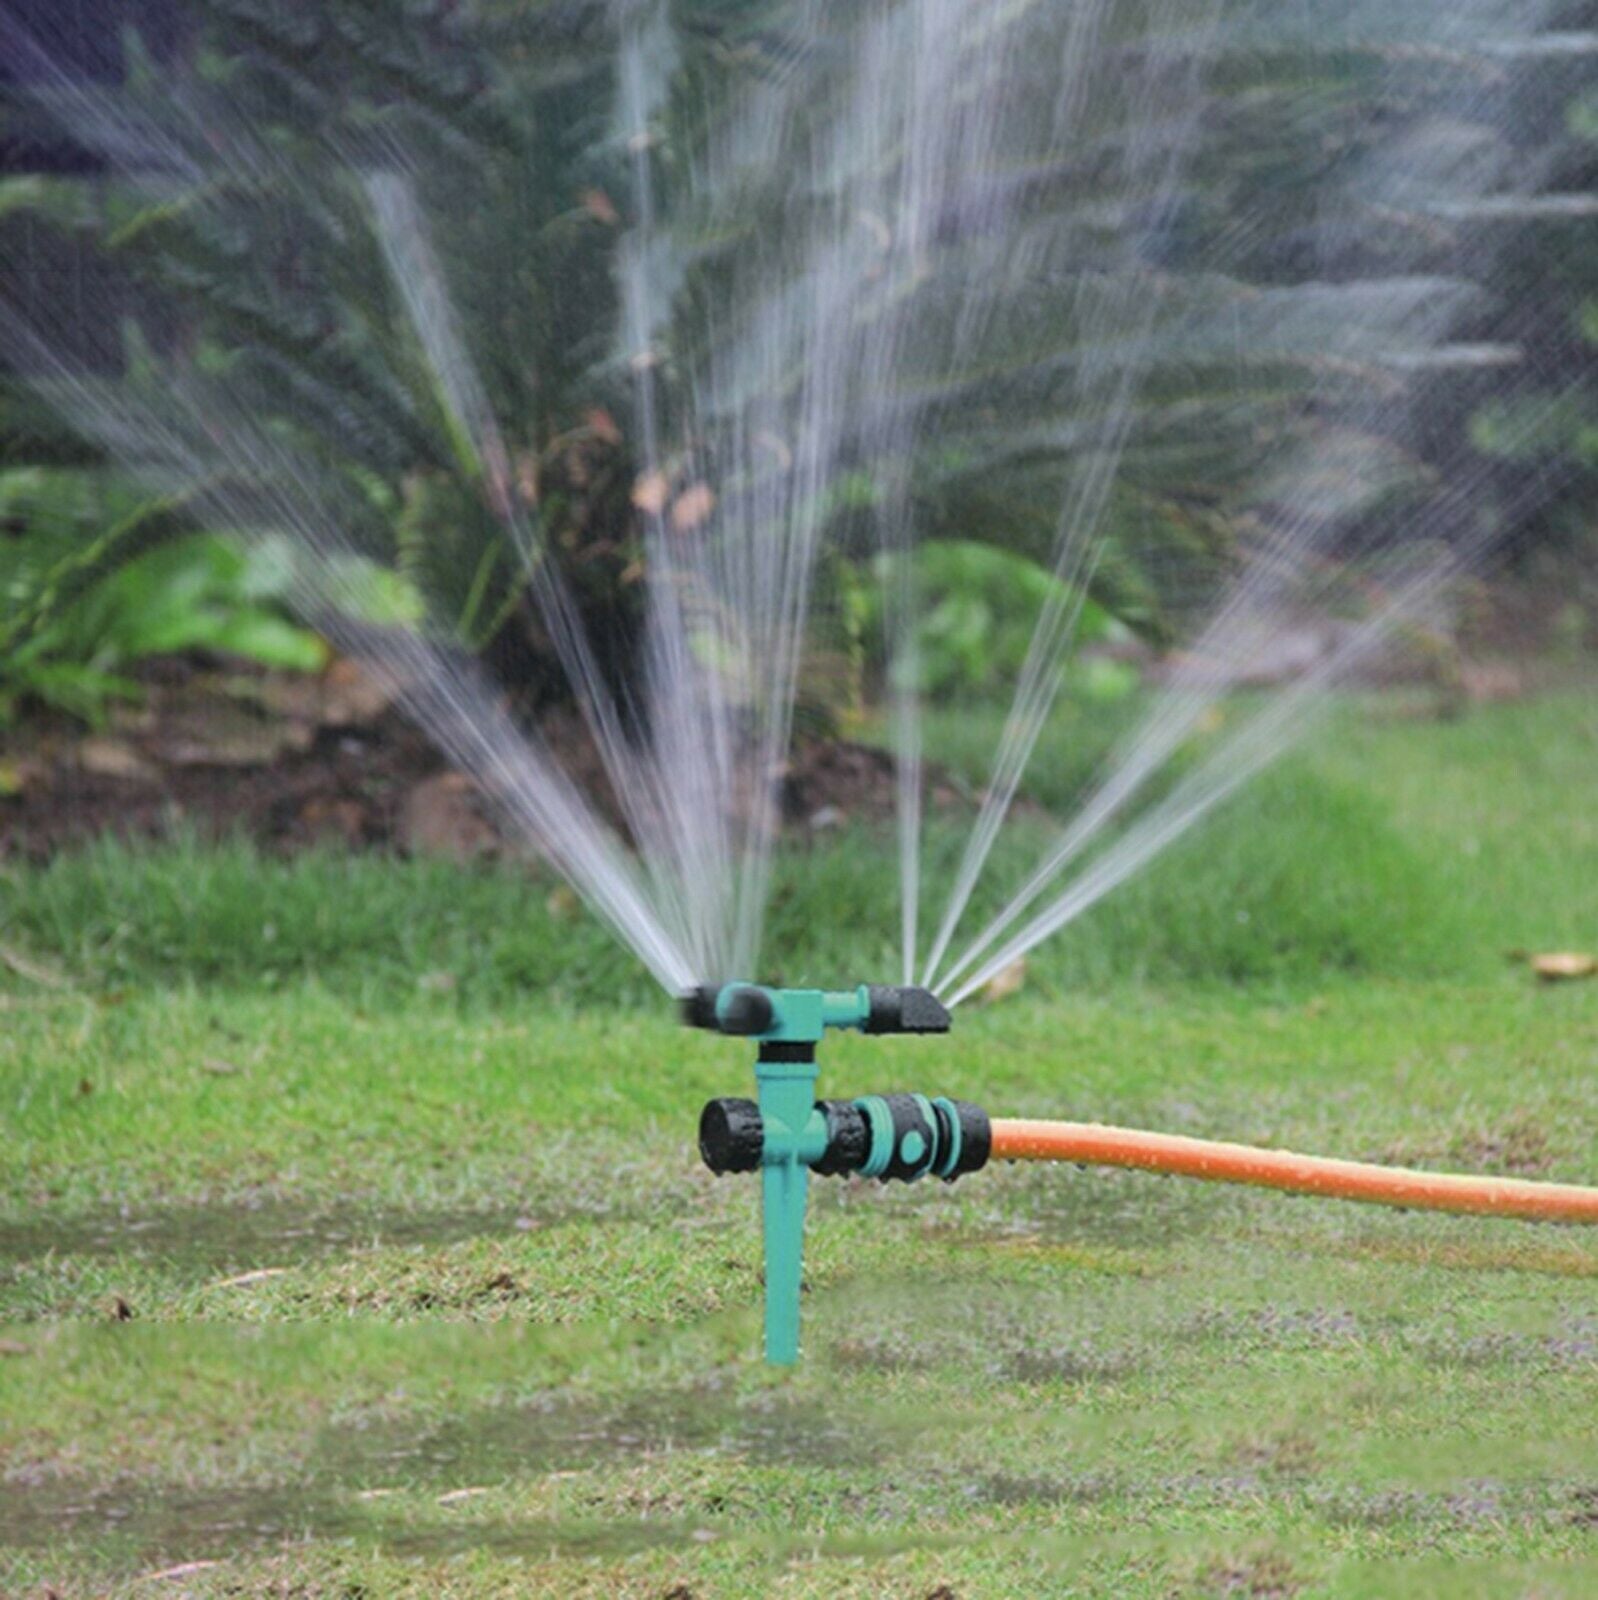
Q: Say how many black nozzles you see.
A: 3